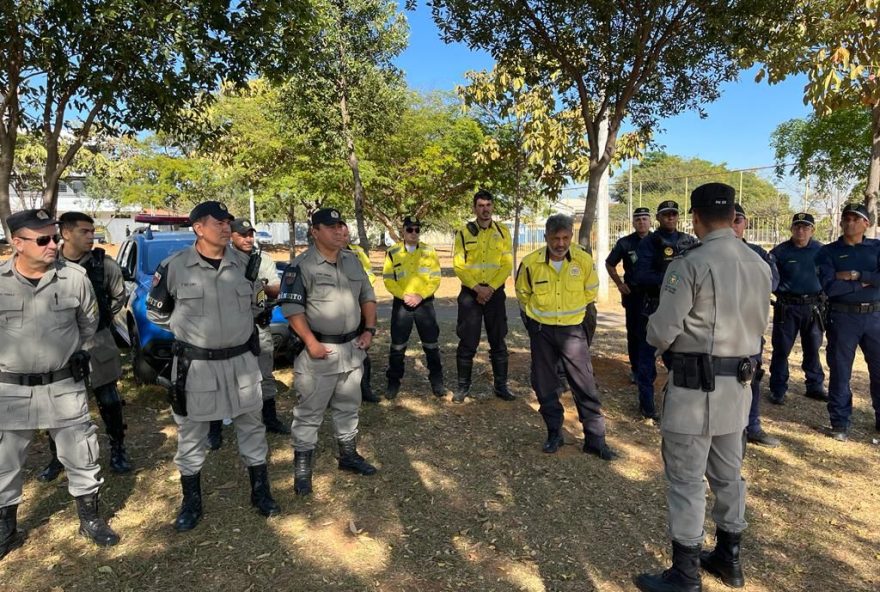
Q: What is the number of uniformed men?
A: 15